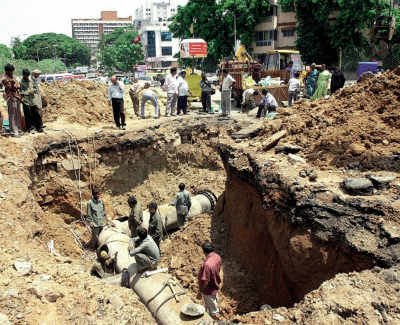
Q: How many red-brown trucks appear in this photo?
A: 1